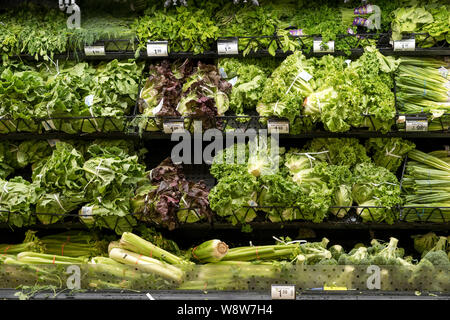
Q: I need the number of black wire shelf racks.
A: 3